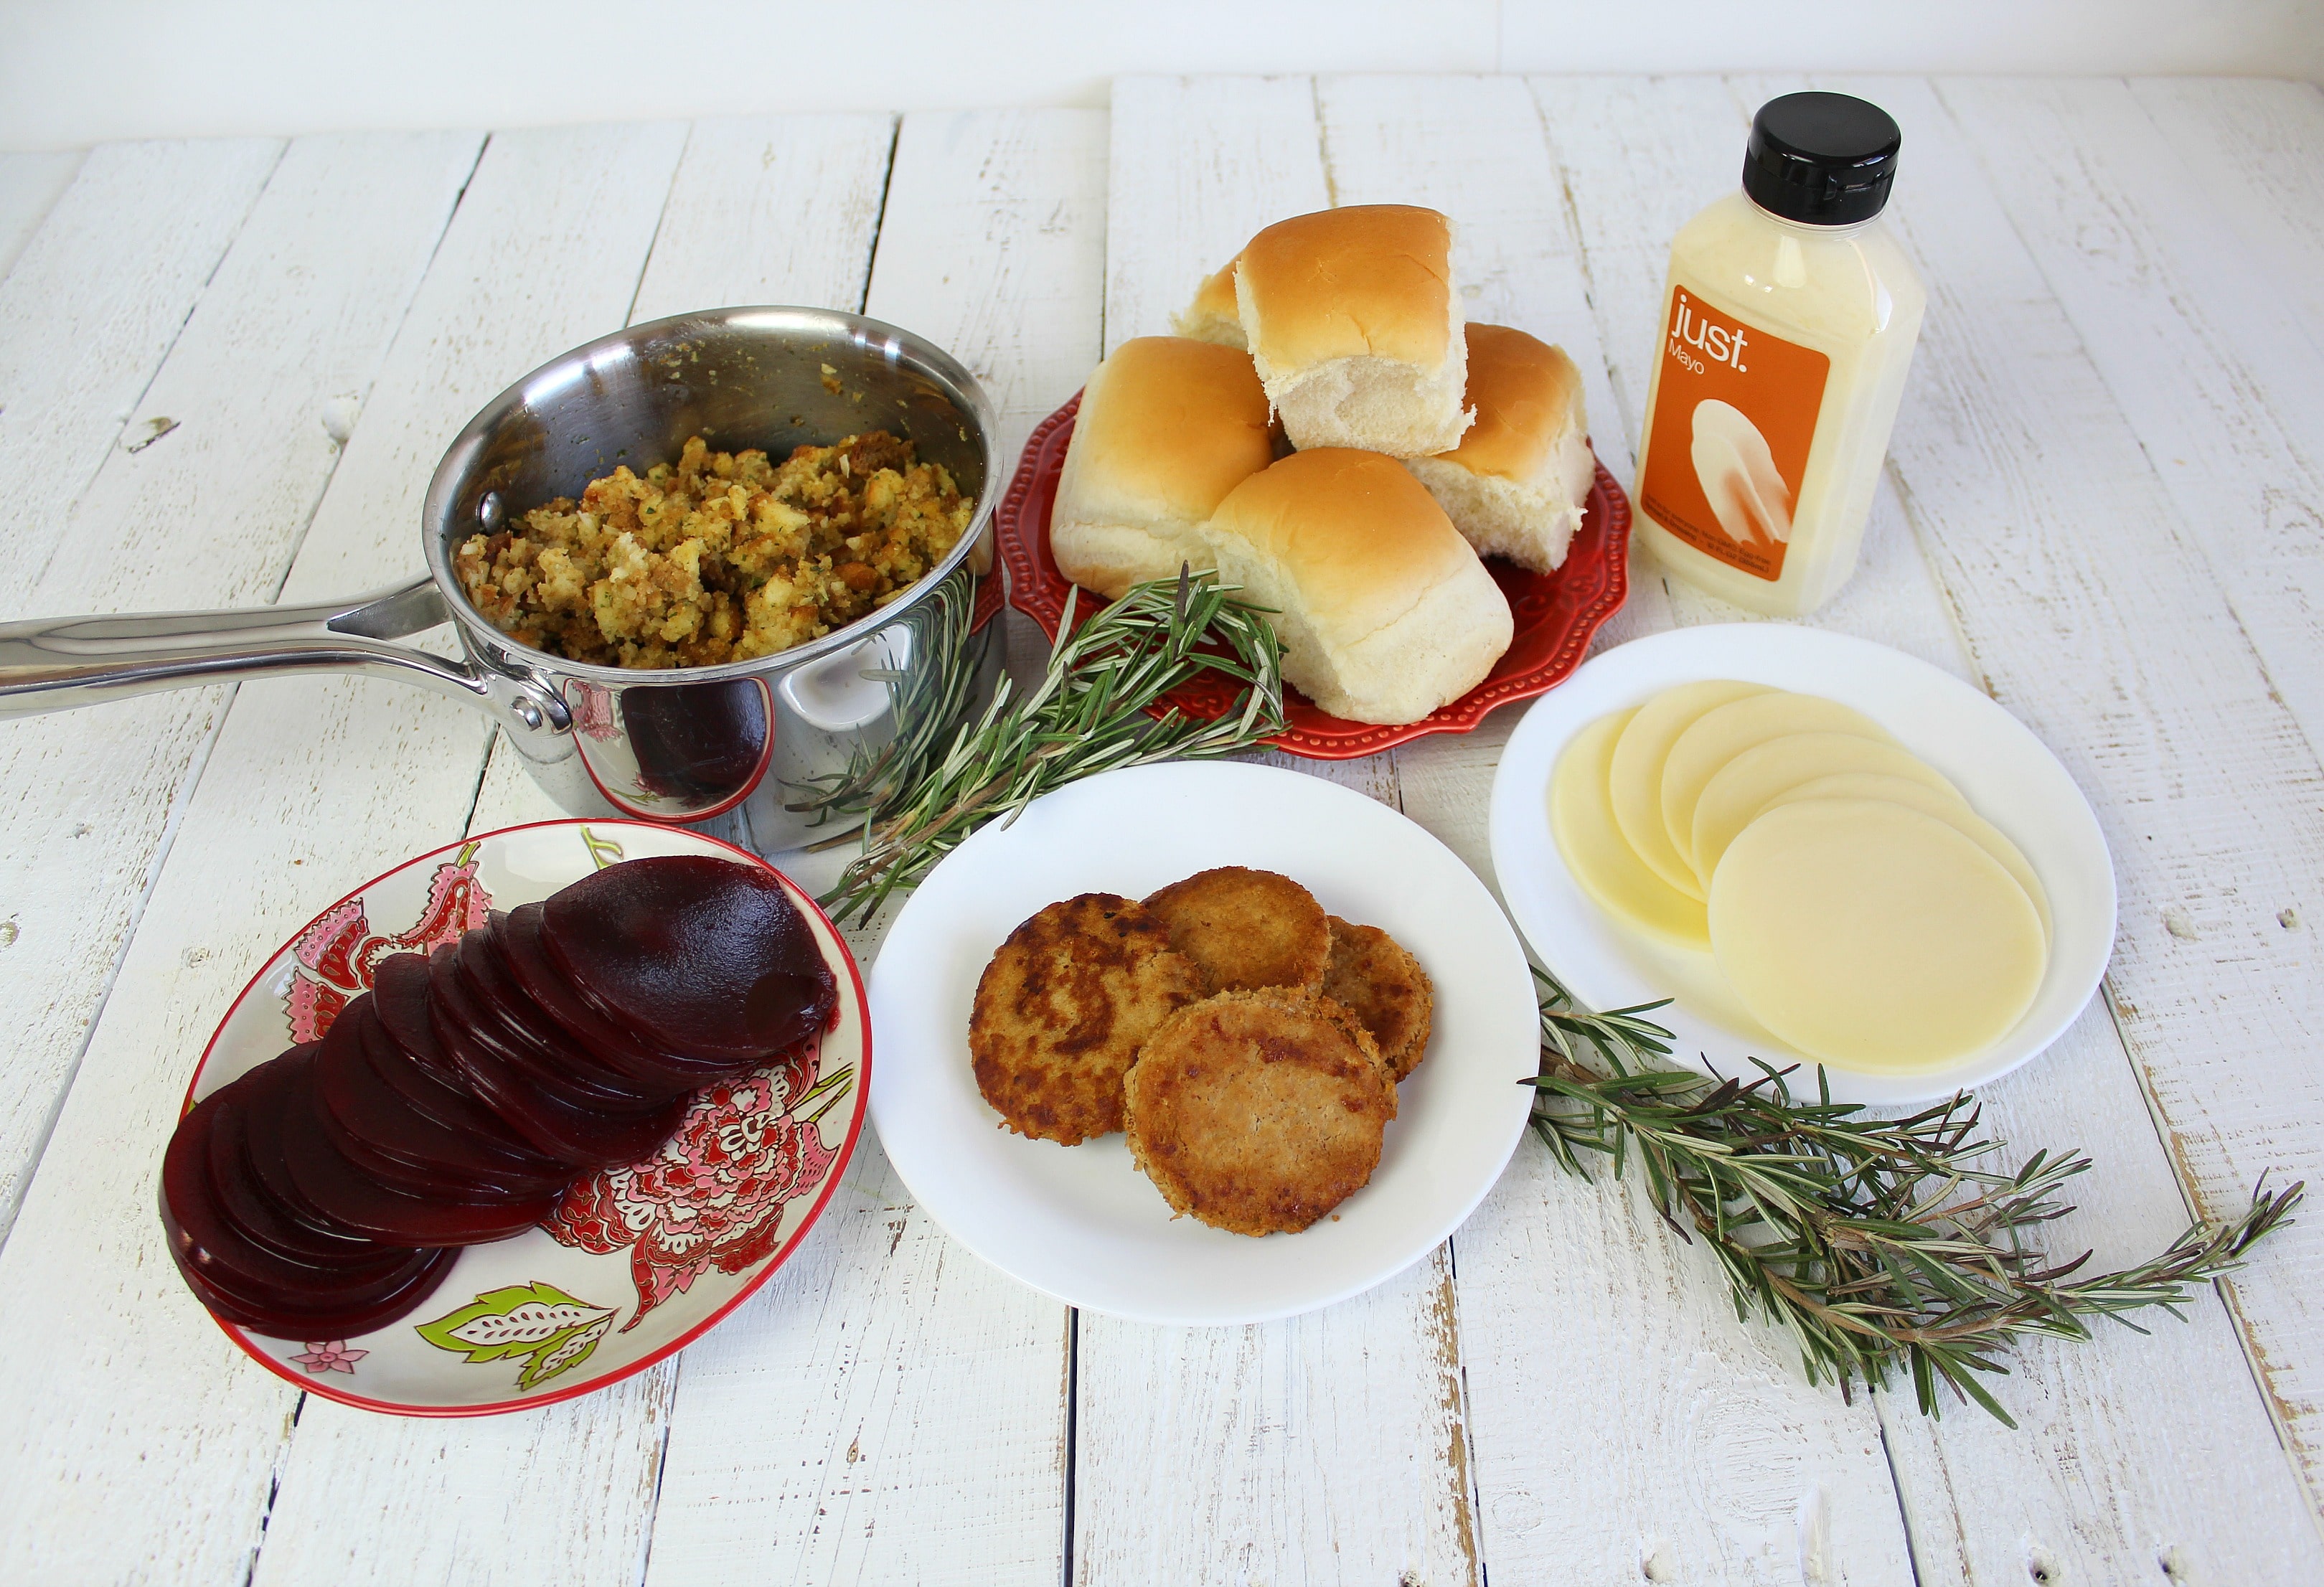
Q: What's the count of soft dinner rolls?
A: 5